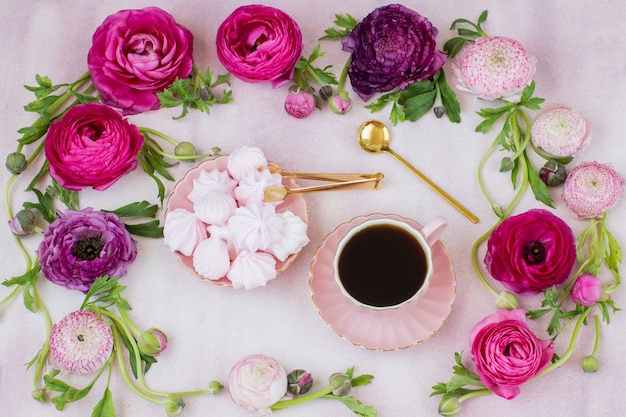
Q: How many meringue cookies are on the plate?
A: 10